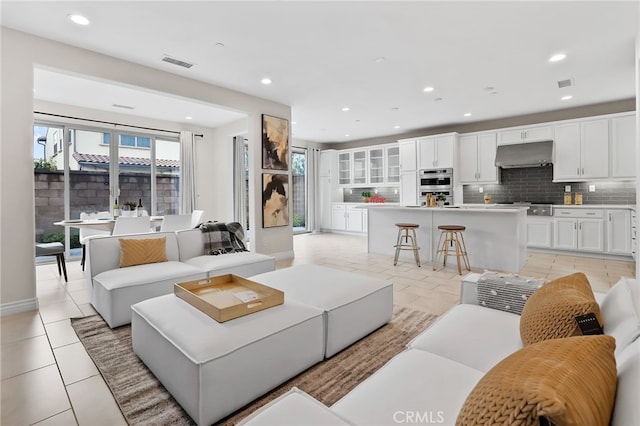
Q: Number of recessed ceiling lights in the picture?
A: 11